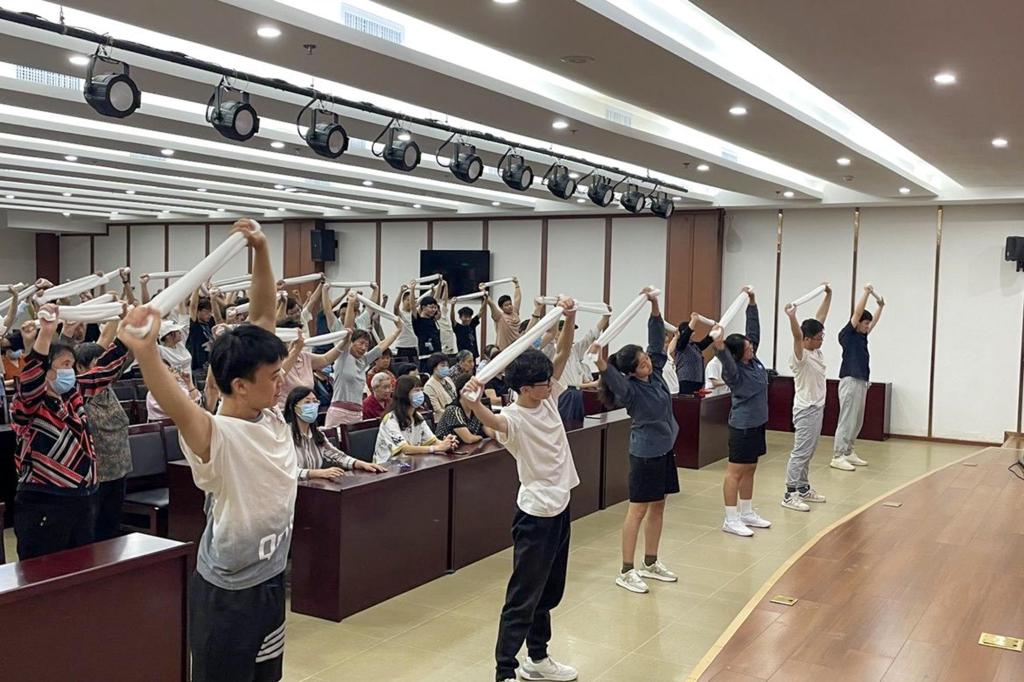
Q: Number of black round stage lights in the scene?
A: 10